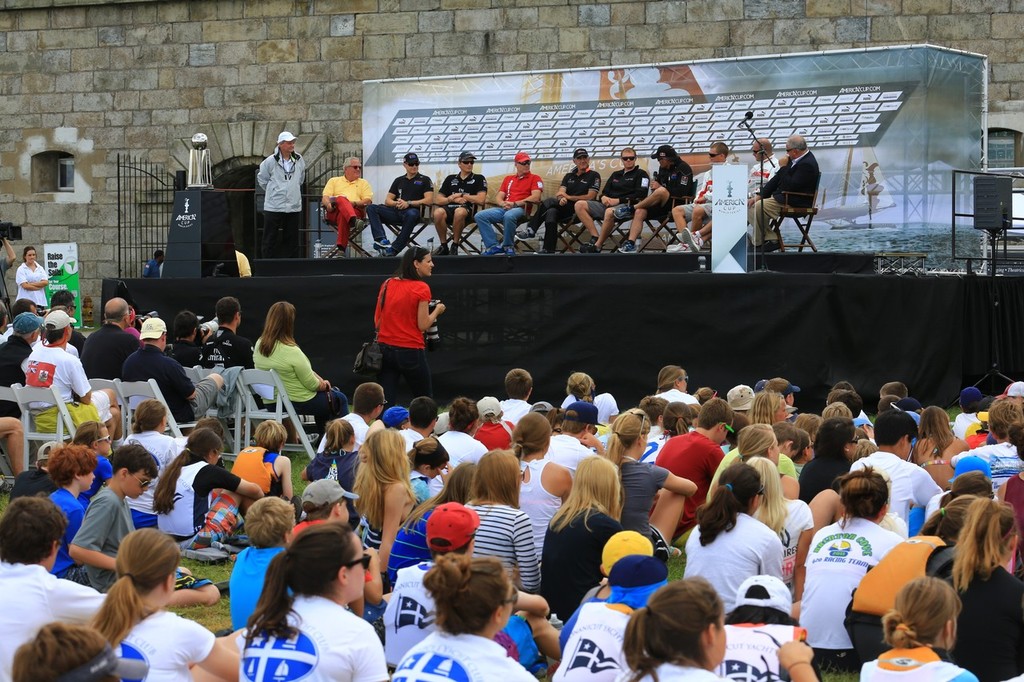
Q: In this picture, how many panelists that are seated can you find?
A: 10